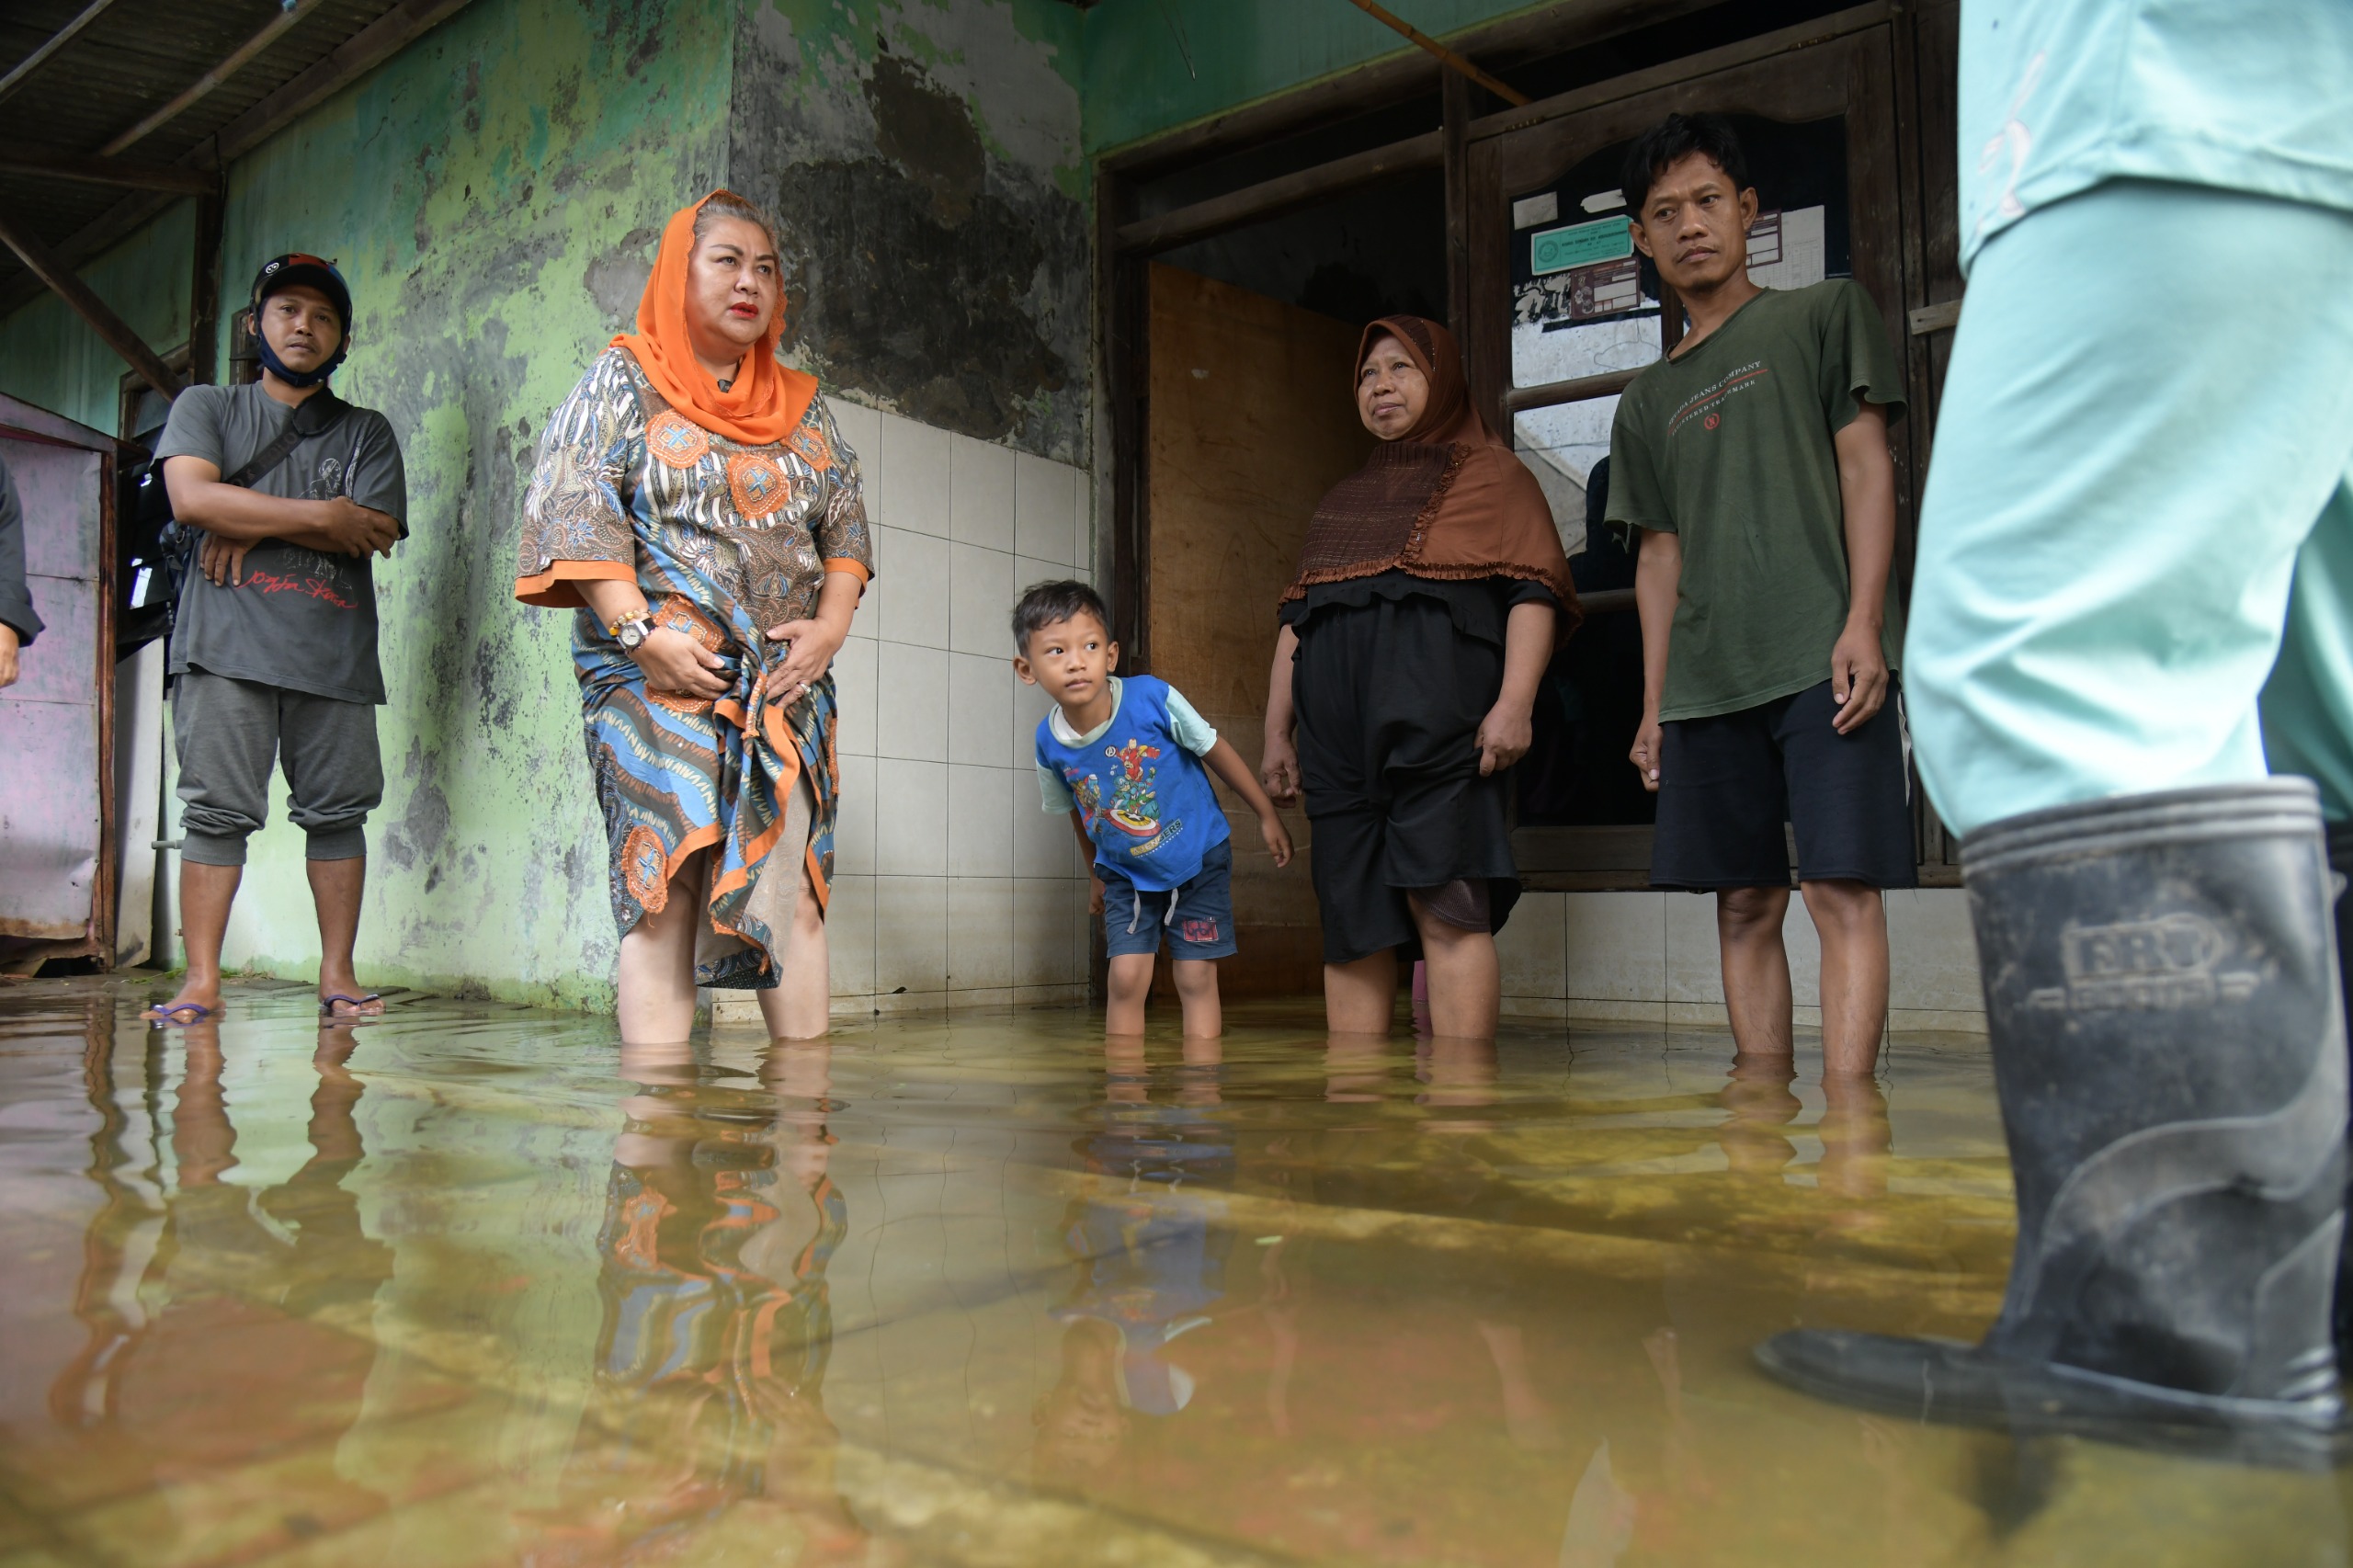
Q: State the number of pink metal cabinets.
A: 1